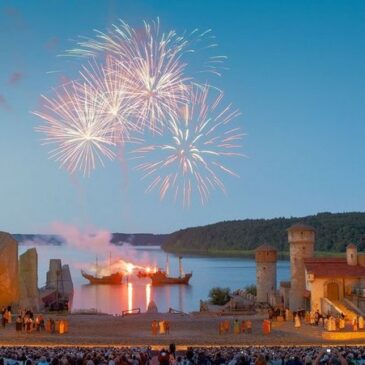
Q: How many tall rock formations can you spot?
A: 3